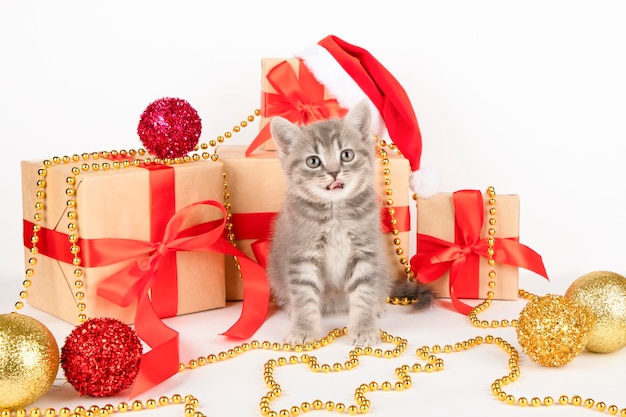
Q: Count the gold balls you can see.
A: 3